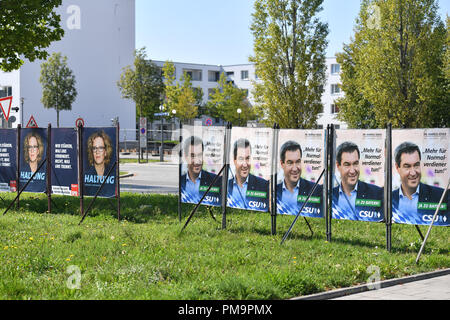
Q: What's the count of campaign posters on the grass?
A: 9